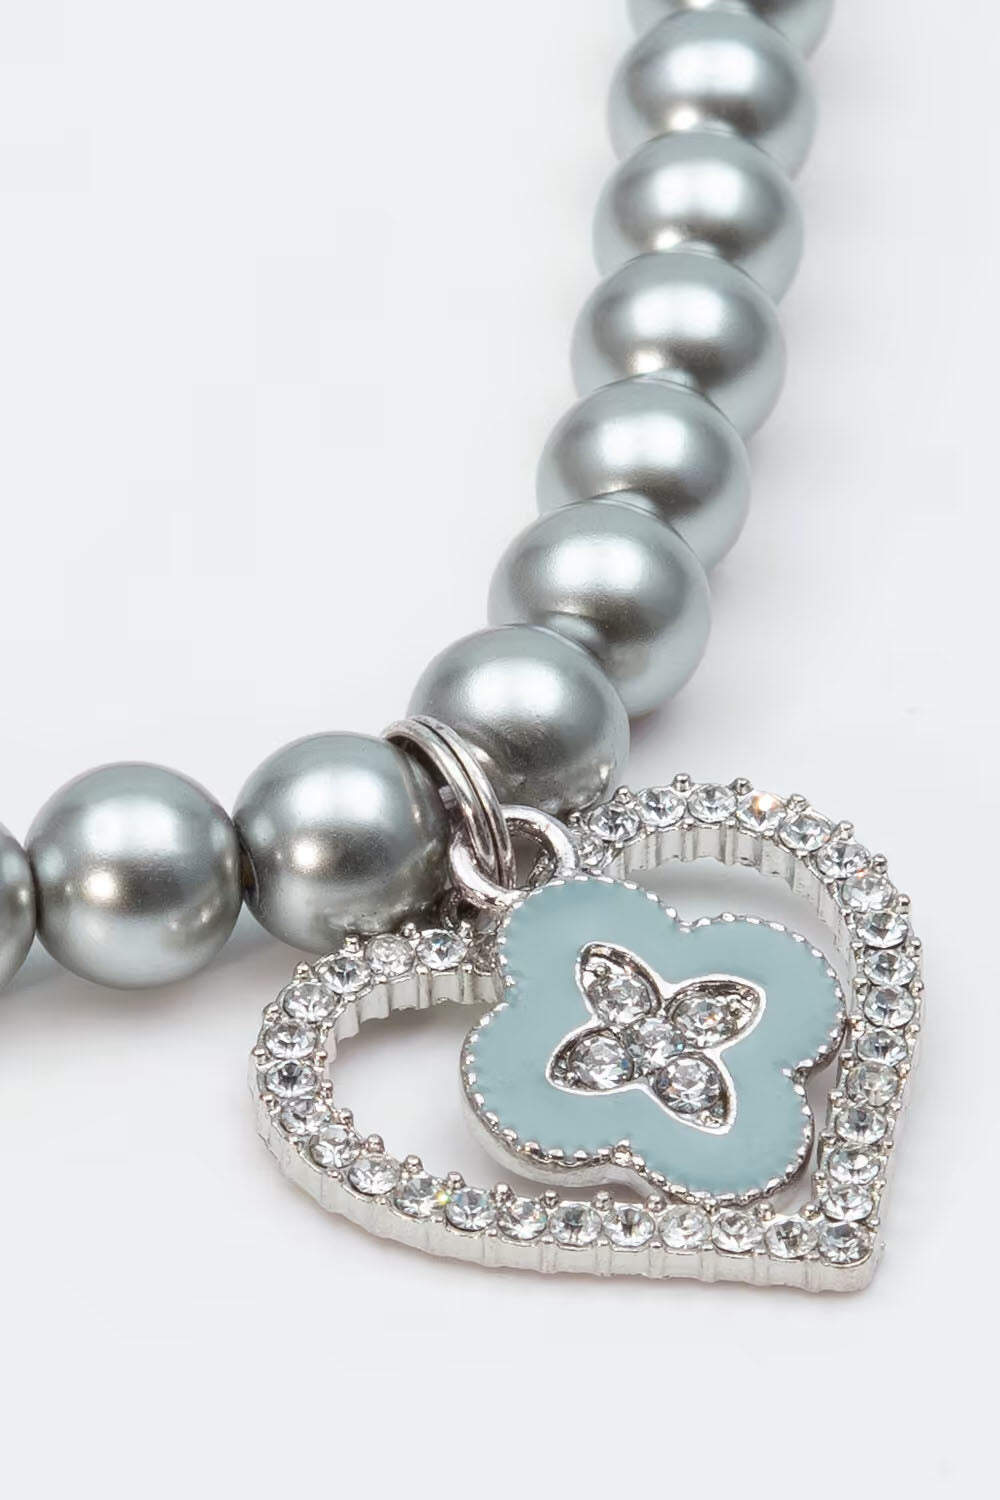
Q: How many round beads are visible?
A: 10